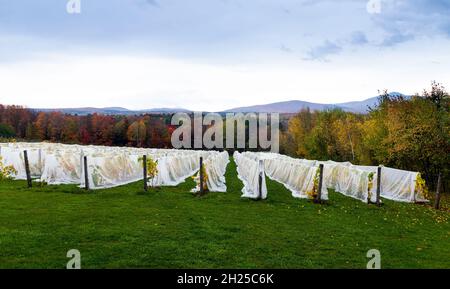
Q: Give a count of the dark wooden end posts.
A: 8